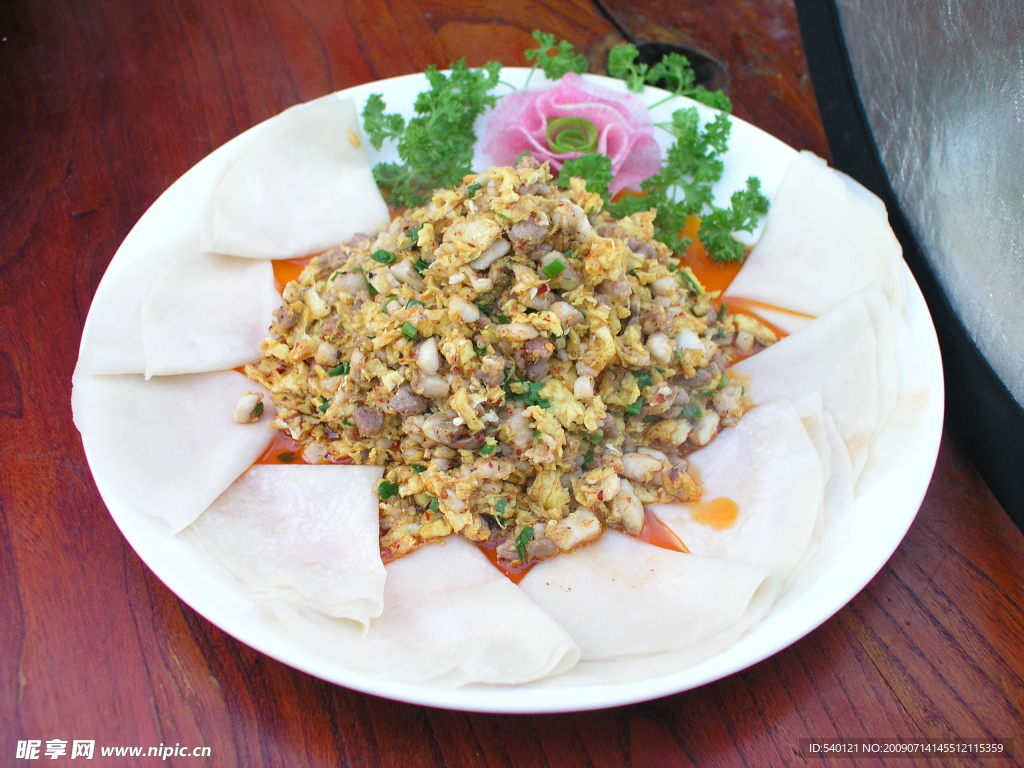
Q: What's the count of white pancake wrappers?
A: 9